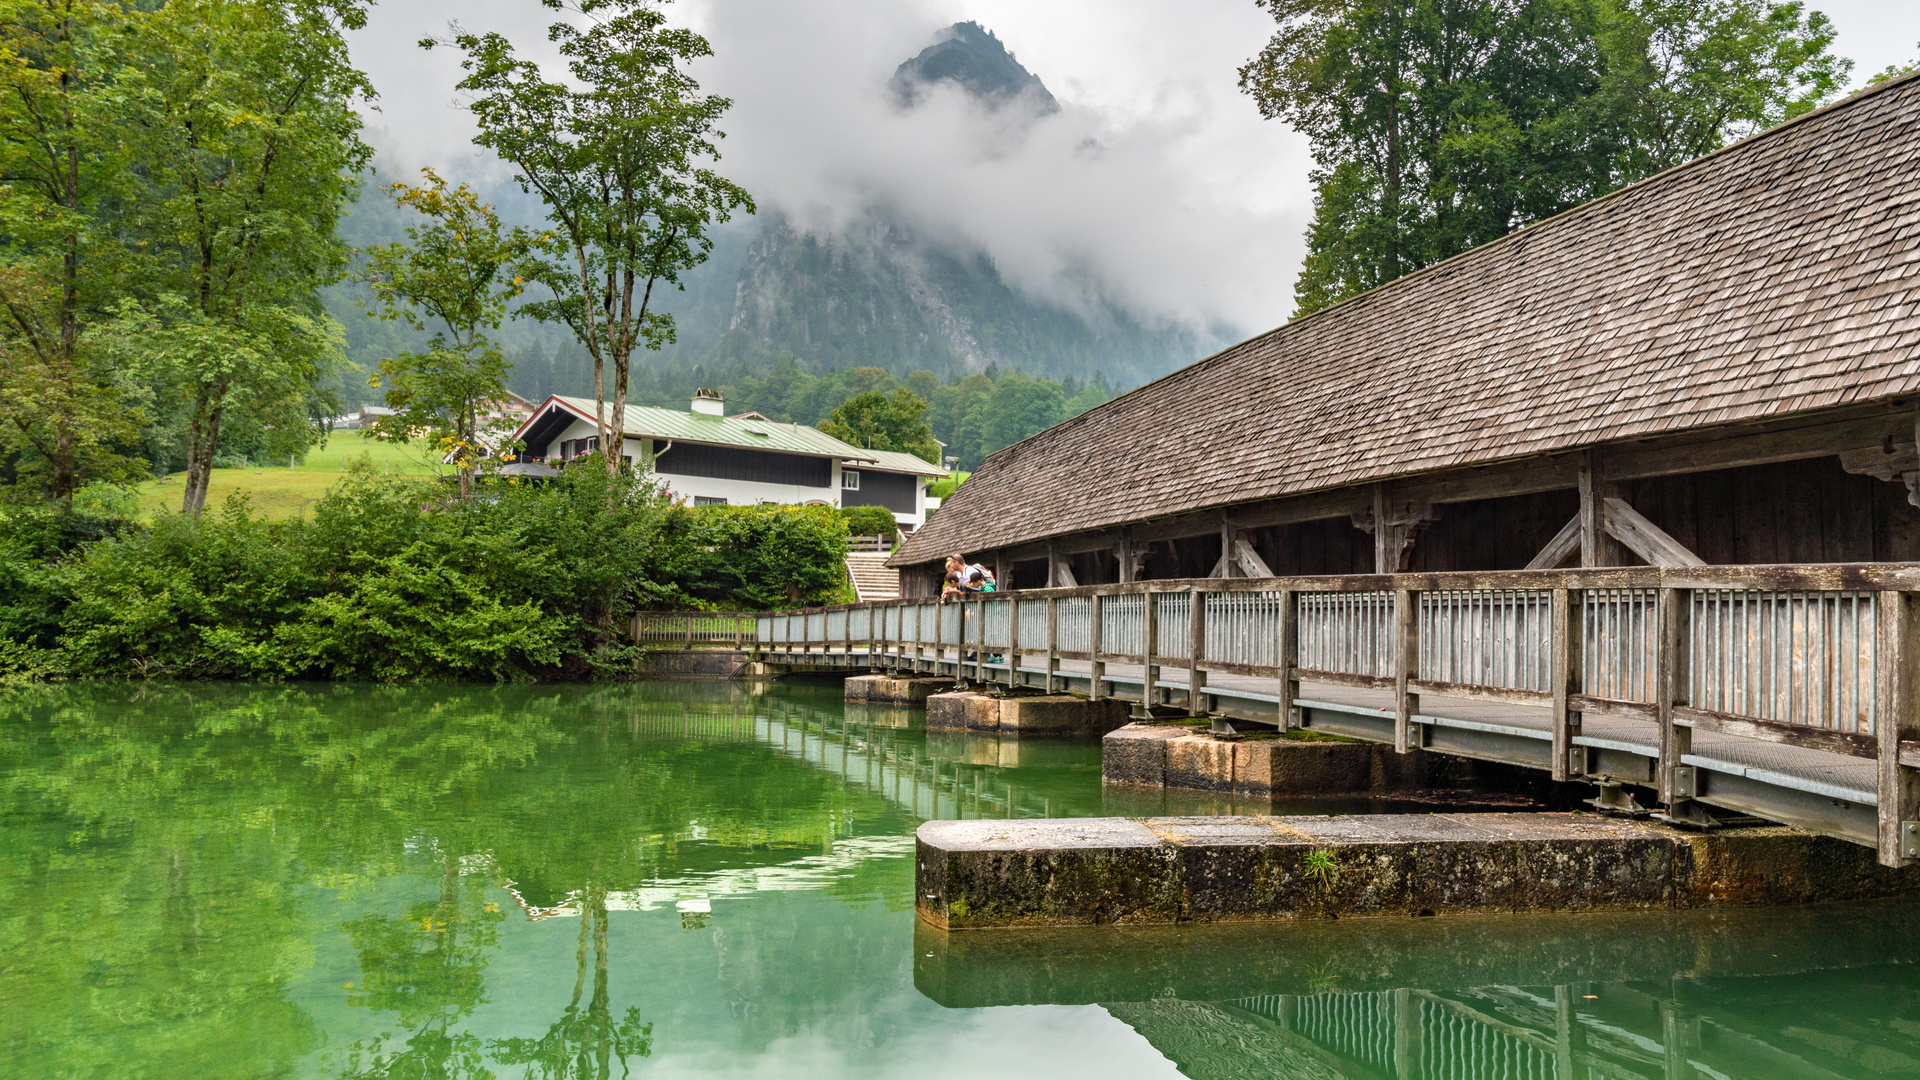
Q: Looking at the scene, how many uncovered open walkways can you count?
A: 1